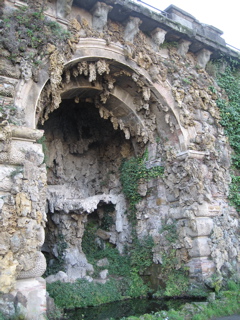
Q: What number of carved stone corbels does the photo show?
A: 6